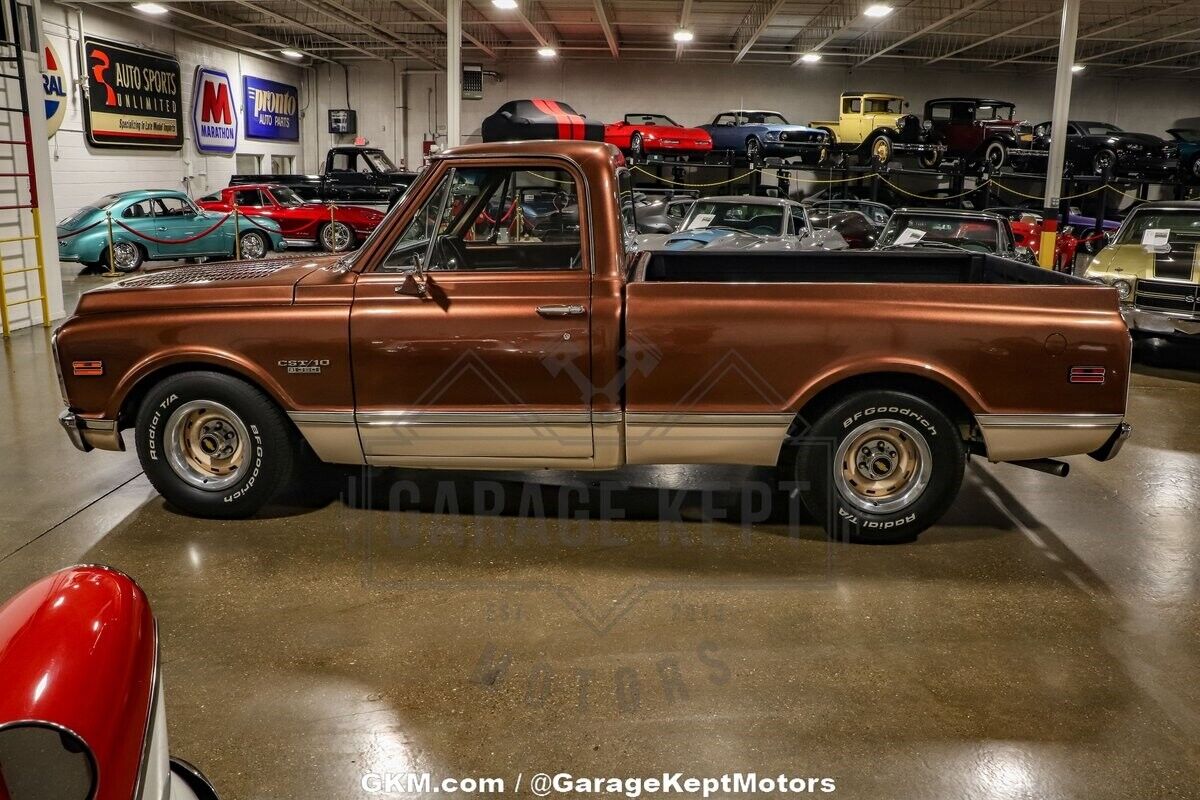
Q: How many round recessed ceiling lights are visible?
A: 8